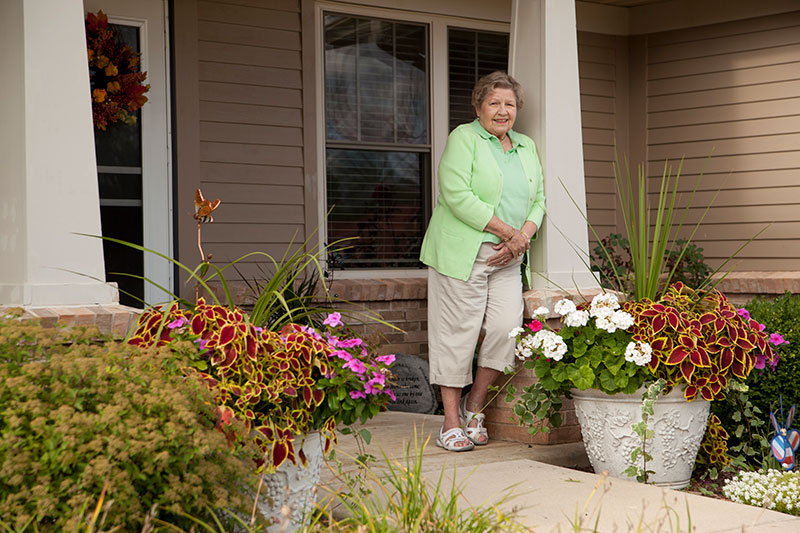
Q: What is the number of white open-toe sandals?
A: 2